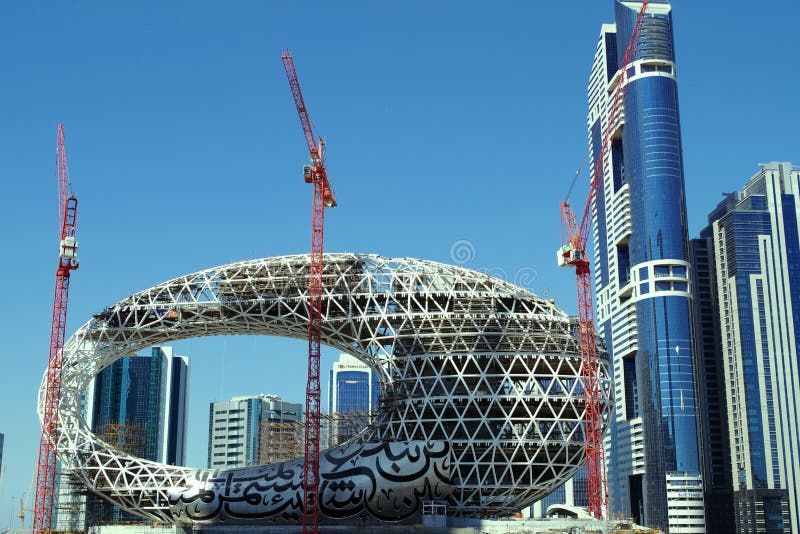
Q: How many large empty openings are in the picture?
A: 1